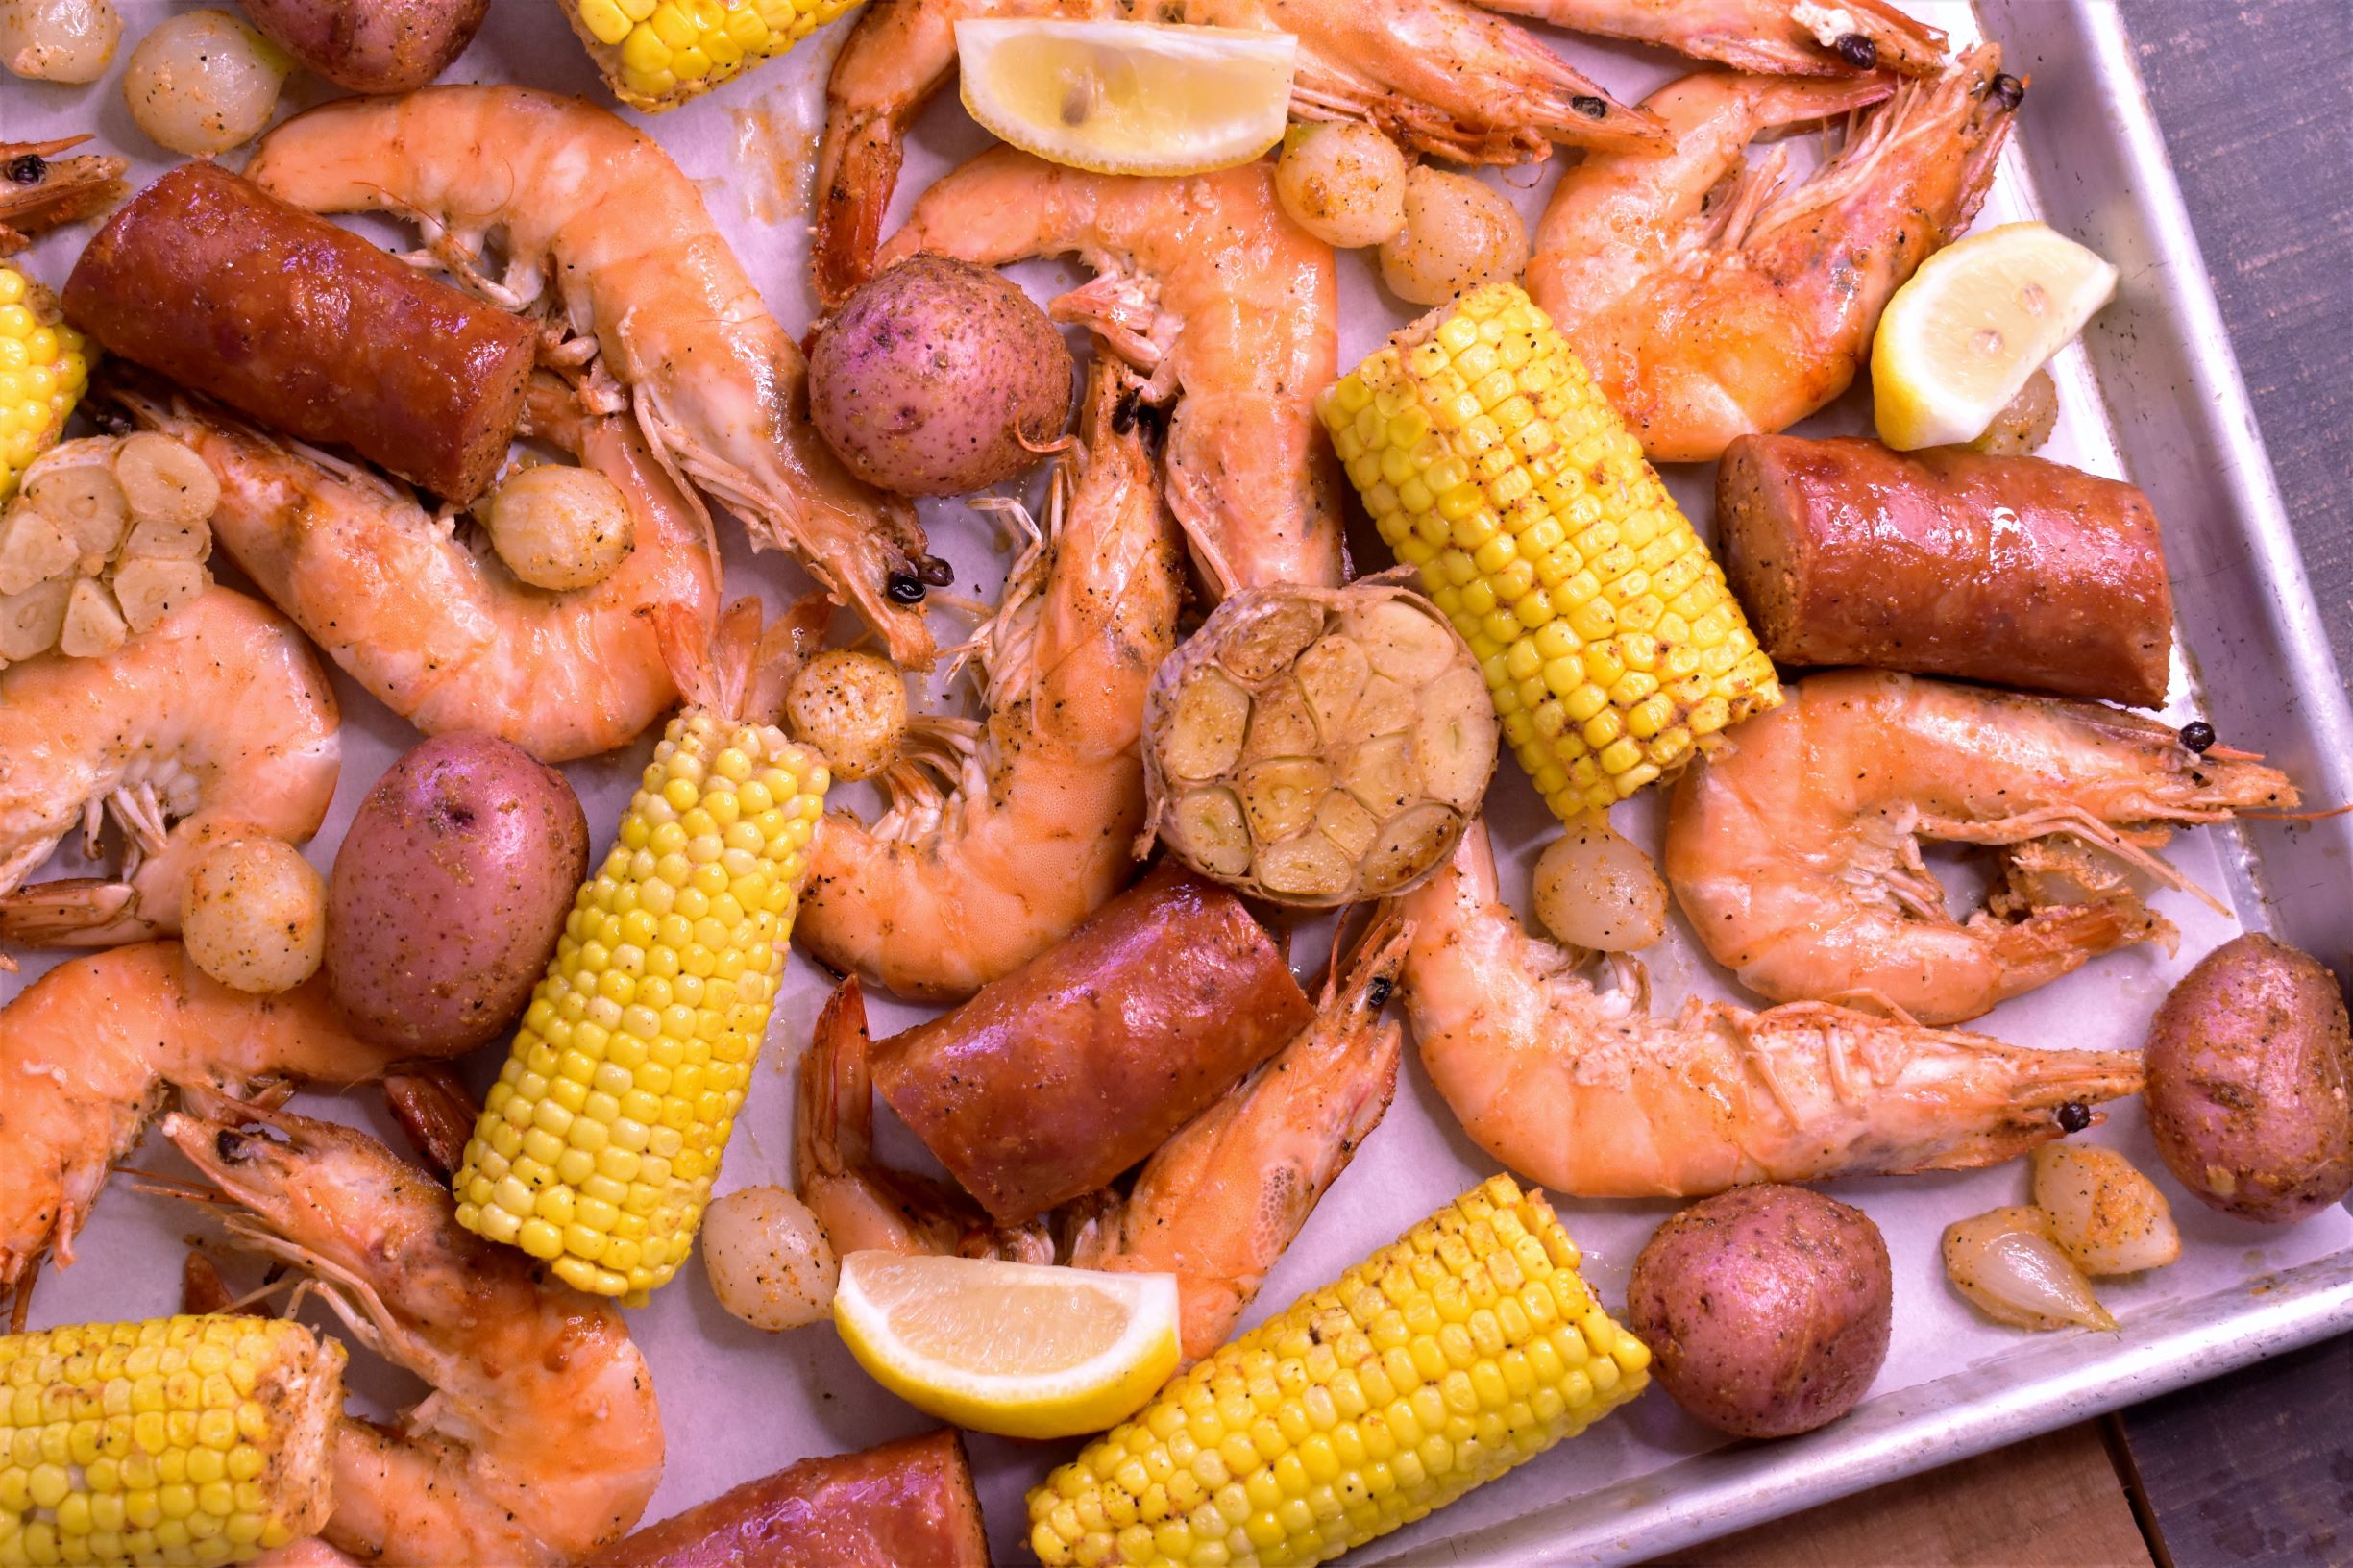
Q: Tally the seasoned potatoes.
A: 5